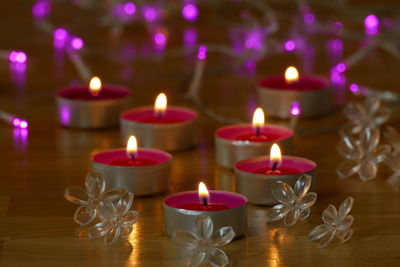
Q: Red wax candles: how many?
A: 7